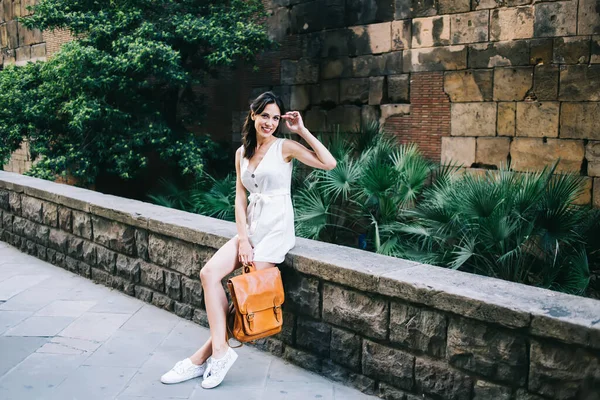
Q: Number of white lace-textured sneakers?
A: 2